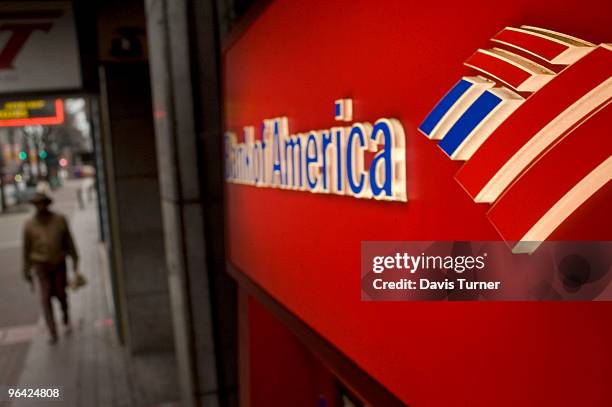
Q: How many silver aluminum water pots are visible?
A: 0